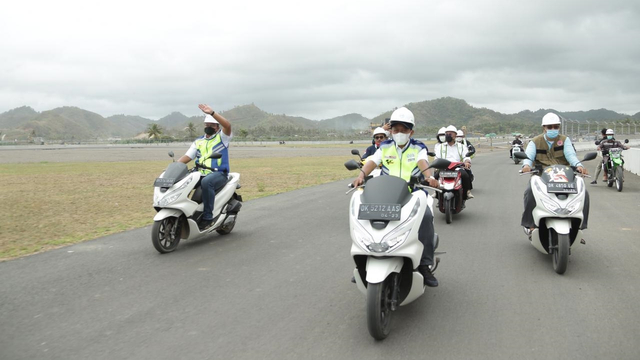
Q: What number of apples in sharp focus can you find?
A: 0